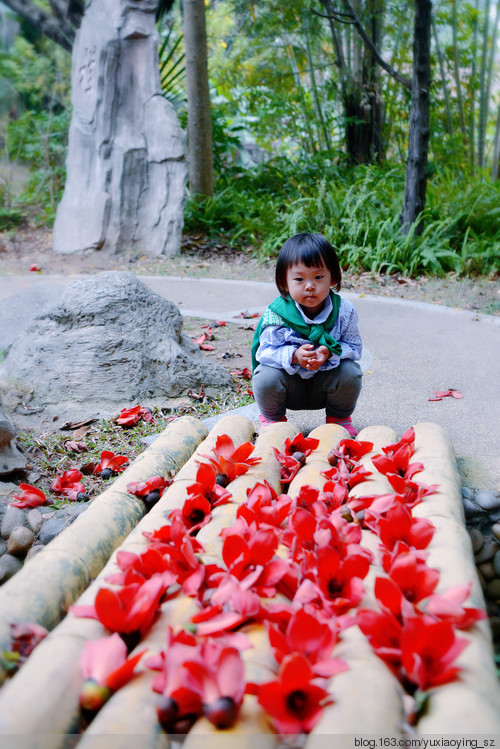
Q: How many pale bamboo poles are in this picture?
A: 6